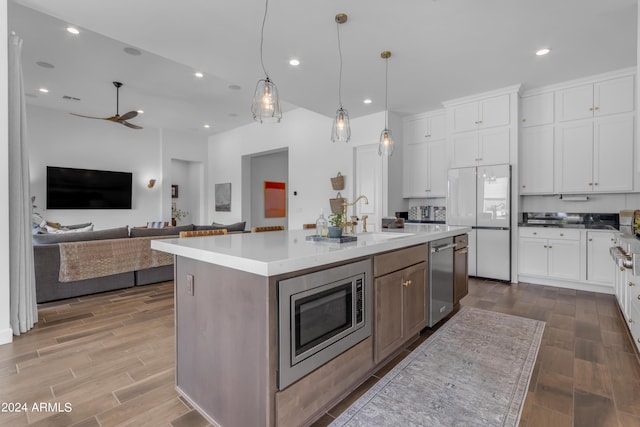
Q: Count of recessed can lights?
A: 8